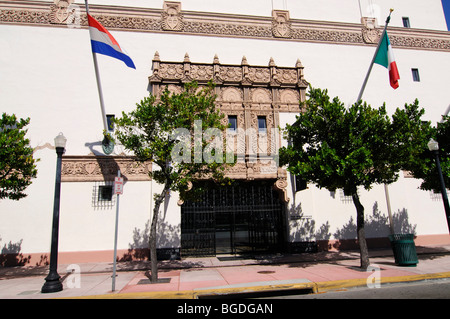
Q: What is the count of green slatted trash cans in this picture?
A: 1